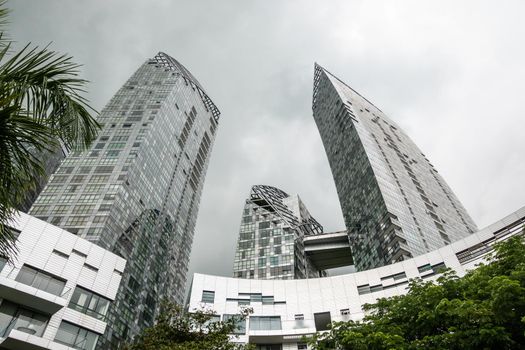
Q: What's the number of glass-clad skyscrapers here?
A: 3